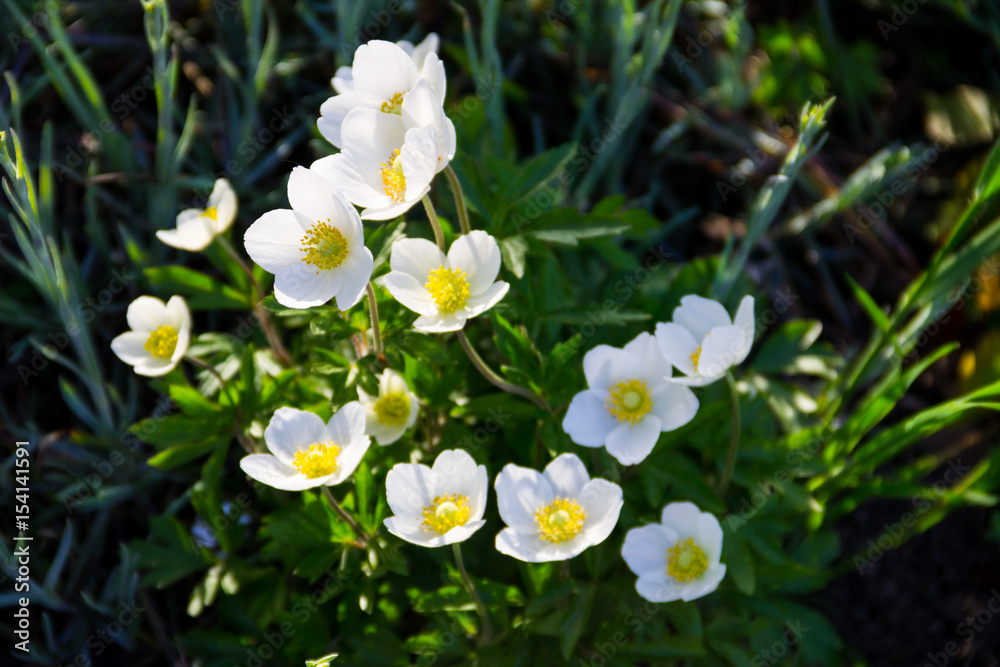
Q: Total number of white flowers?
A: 14